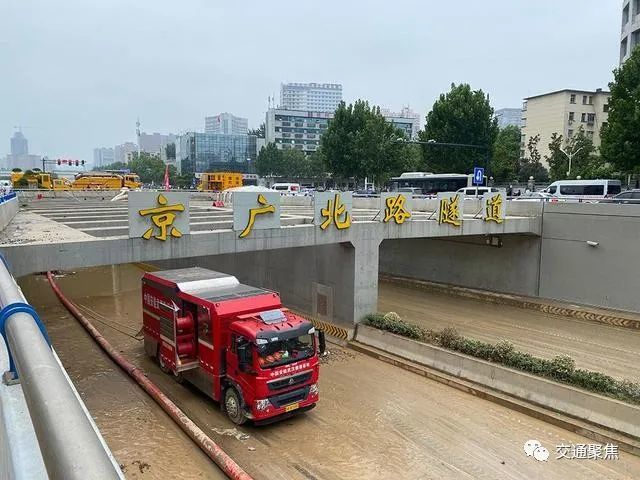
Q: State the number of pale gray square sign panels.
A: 6